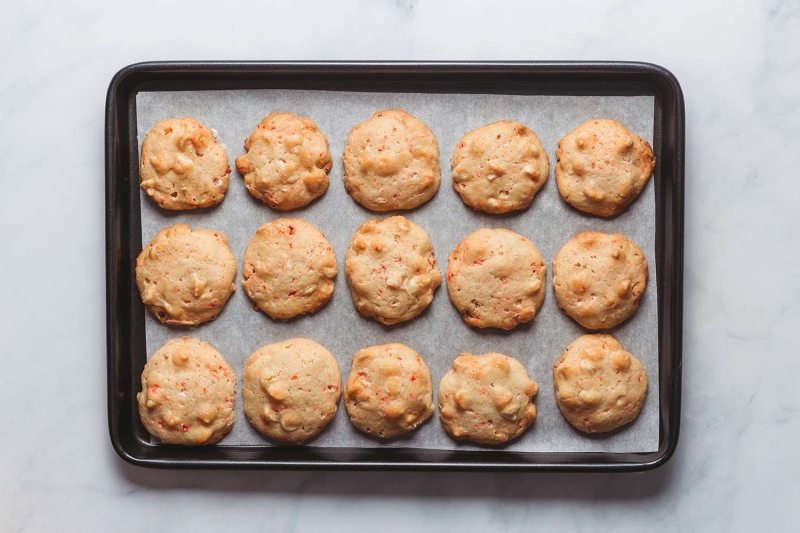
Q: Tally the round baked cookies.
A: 15